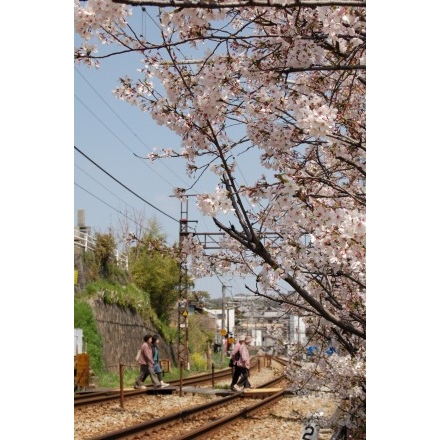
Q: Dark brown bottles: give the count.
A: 0